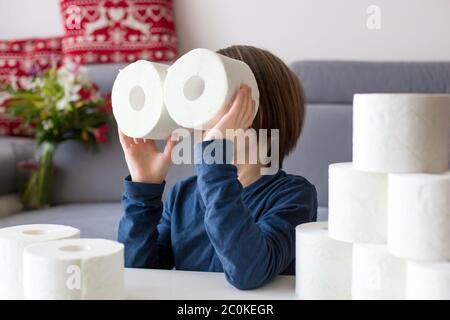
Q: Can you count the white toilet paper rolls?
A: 10